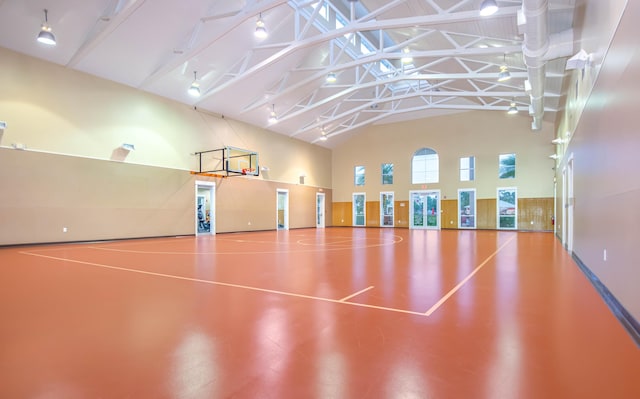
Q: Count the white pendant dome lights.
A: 10